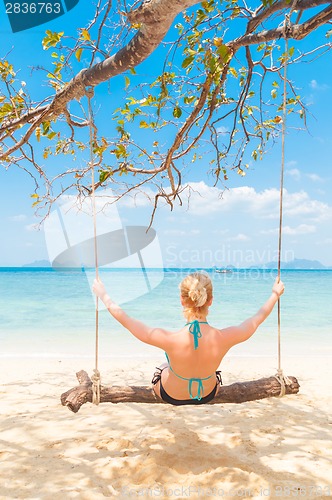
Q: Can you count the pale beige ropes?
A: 2